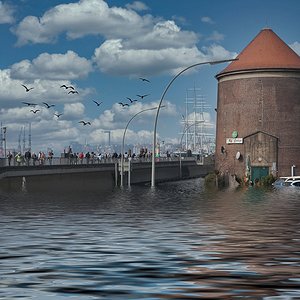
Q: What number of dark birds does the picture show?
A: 13